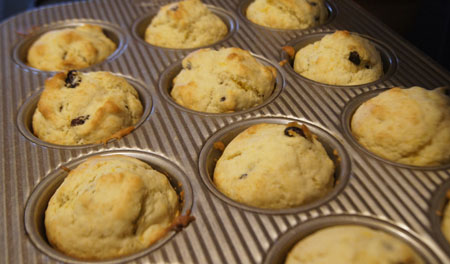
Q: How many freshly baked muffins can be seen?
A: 11